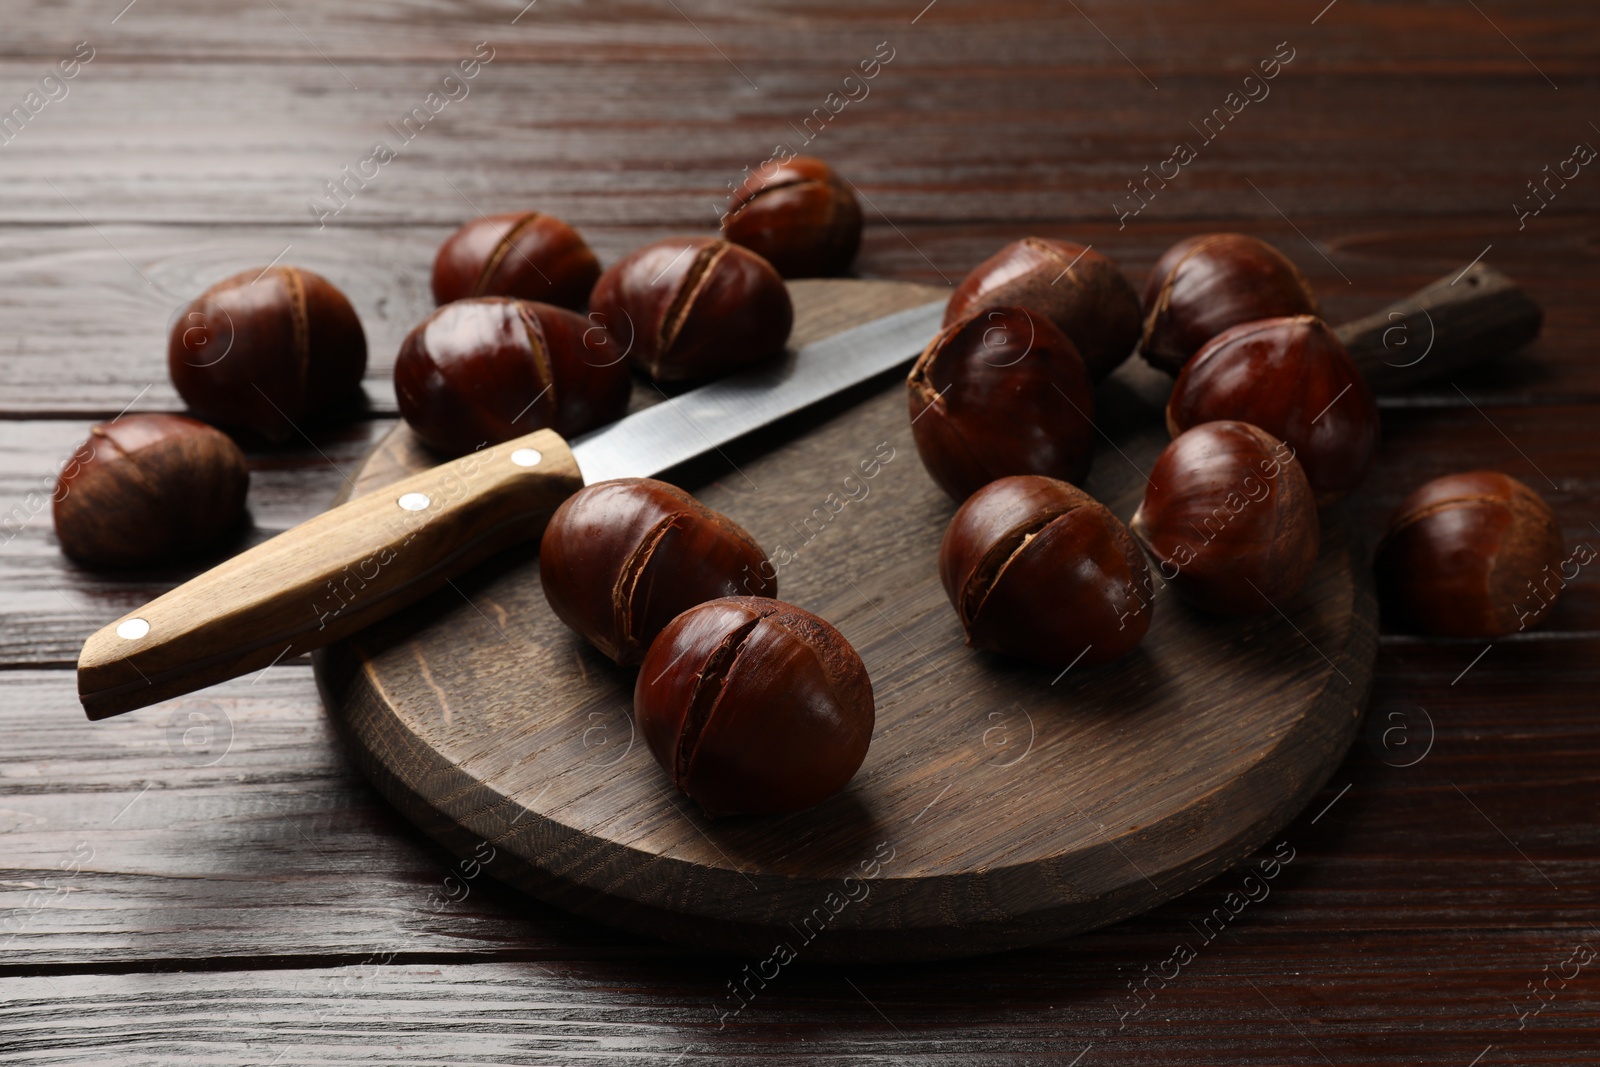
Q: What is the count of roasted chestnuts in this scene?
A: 15